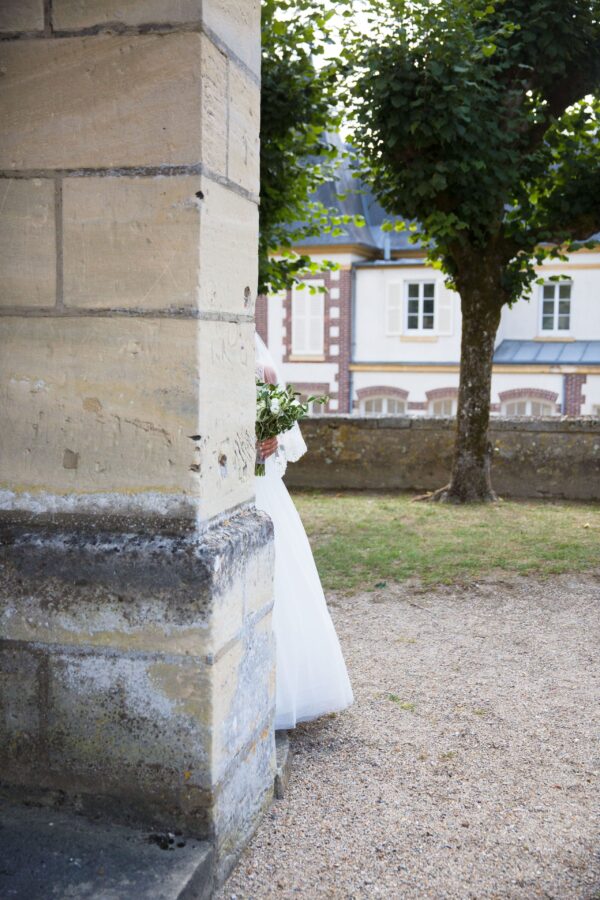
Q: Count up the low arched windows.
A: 3